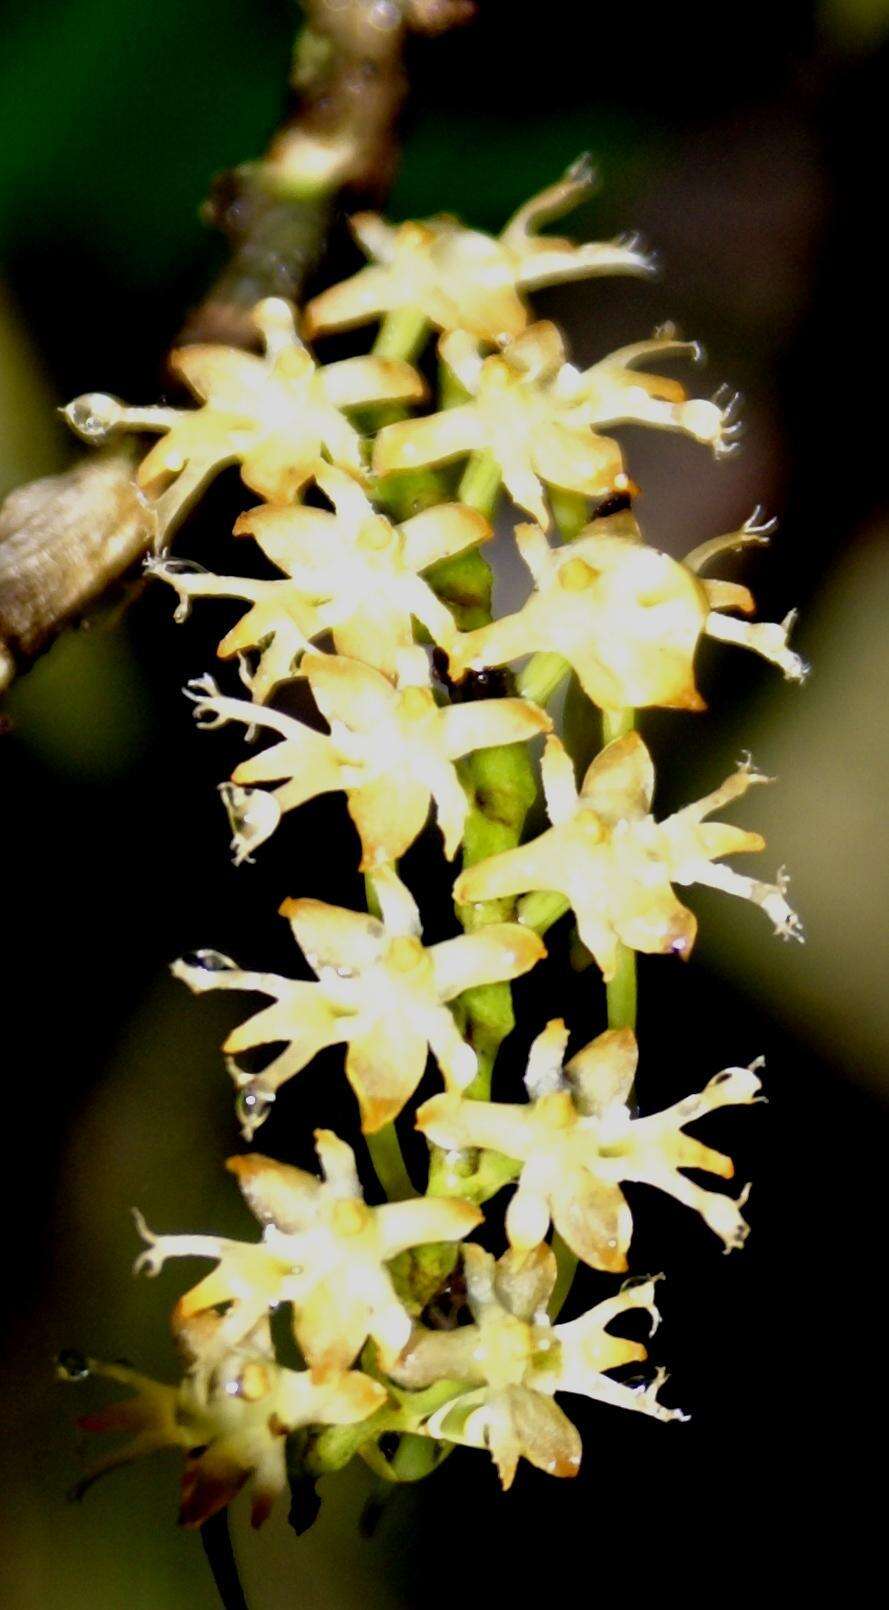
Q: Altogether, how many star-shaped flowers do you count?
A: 12